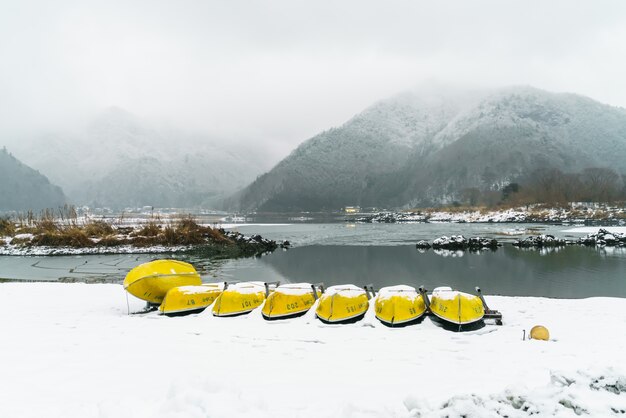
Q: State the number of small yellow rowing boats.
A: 7